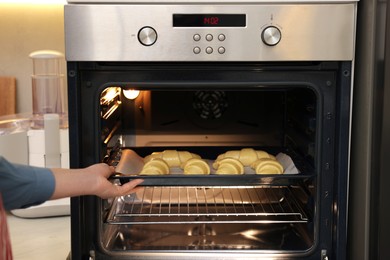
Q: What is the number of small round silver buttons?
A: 6